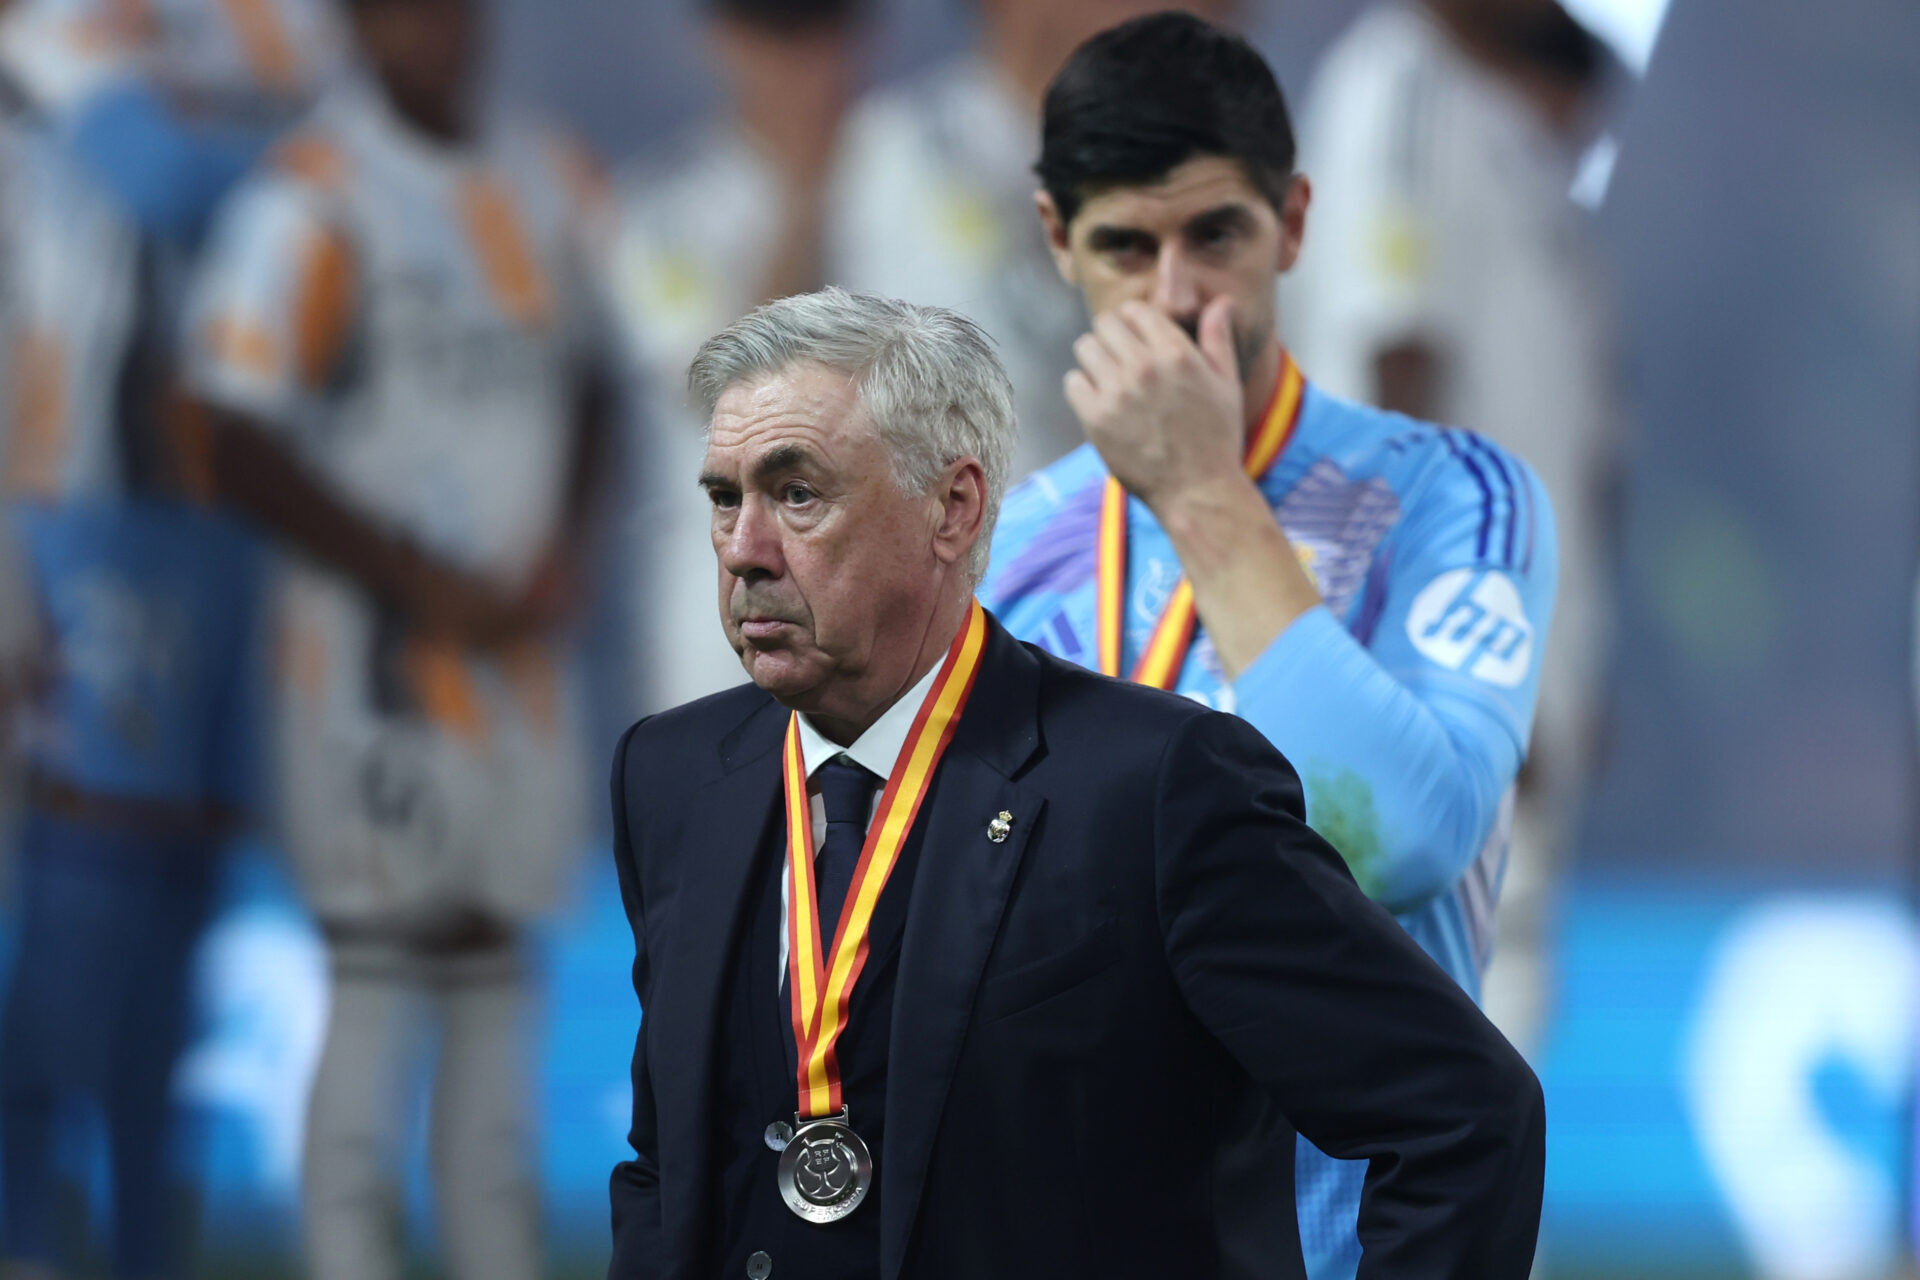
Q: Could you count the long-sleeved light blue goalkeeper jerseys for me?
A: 1